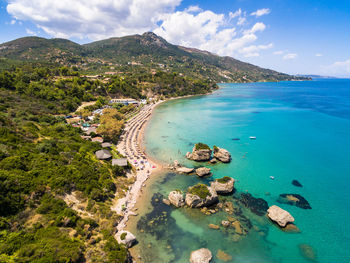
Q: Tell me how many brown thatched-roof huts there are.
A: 3